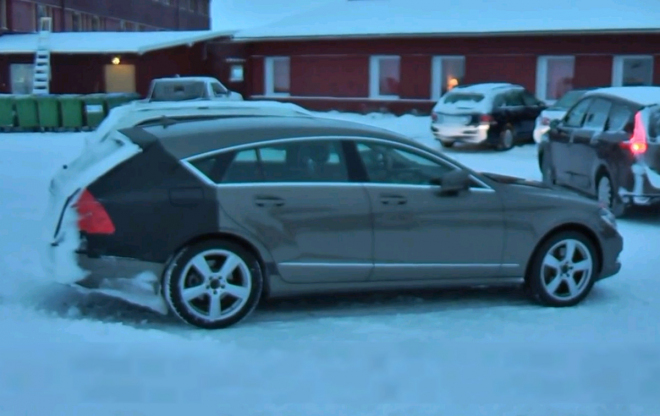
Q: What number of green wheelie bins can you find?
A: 6